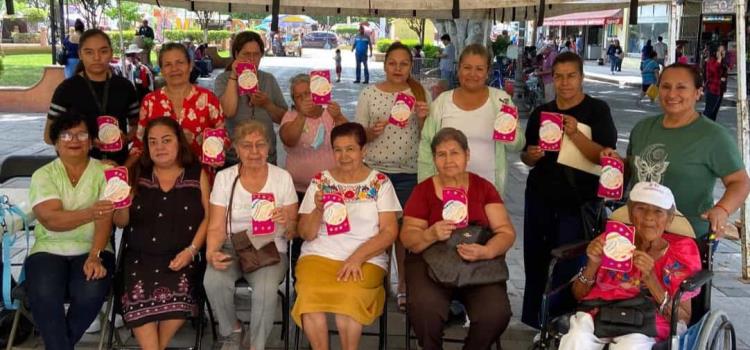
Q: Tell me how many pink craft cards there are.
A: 13